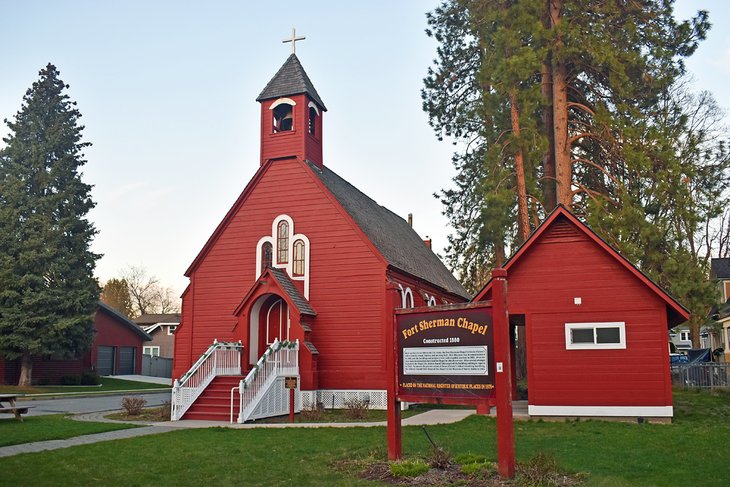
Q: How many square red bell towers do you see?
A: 1